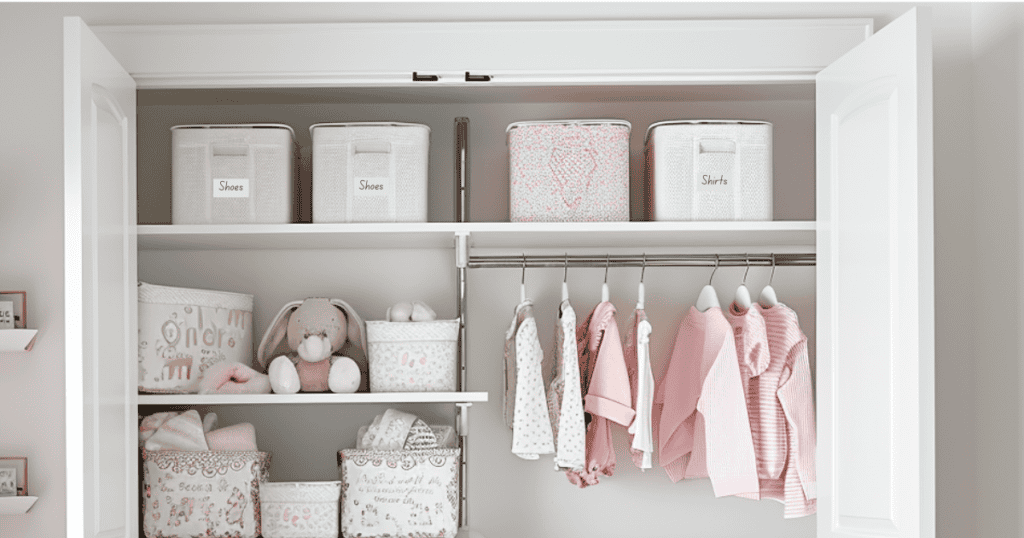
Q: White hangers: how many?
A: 7